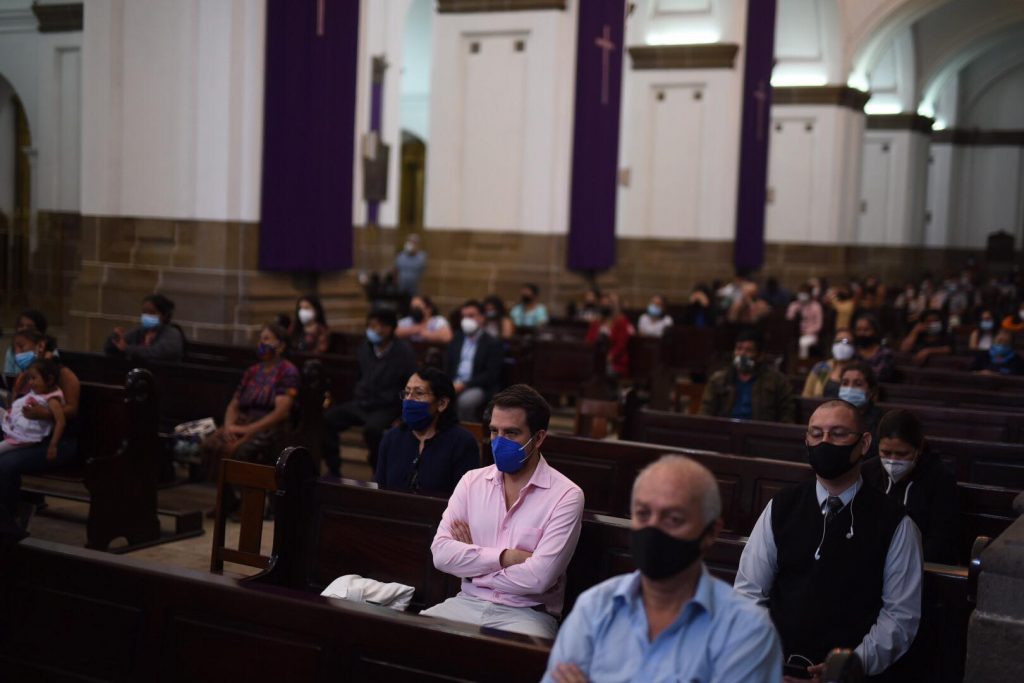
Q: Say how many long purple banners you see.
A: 3